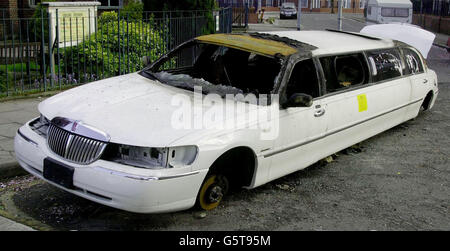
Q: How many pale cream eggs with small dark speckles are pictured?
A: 0